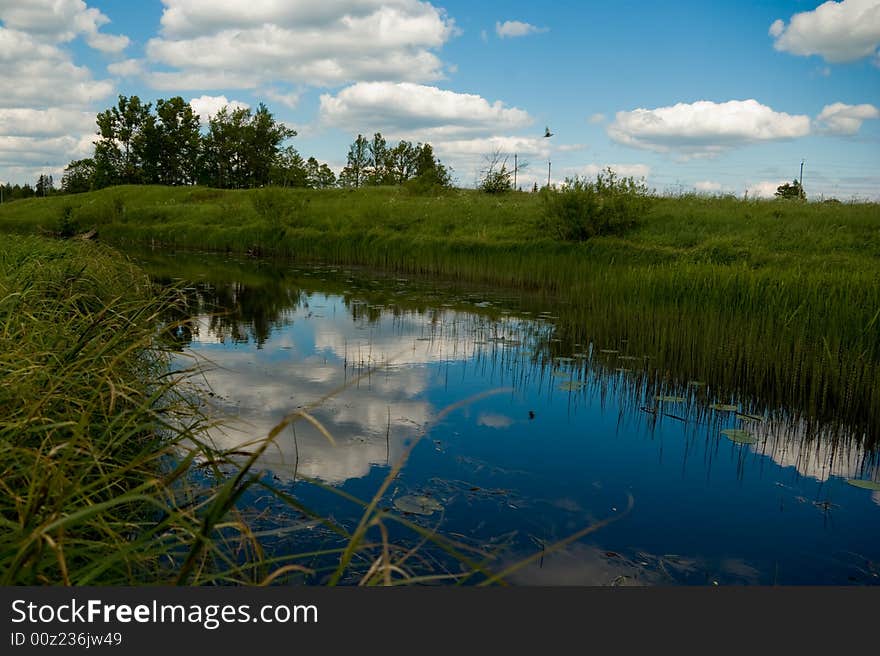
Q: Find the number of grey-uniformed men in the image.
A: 0